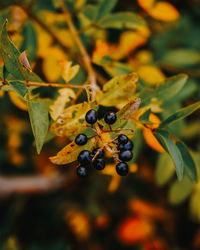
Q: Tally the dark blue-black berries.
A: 11